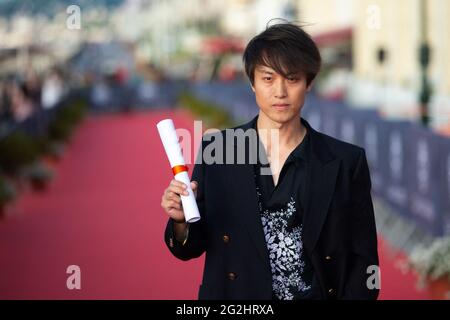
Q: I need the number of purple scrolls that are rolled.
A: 0